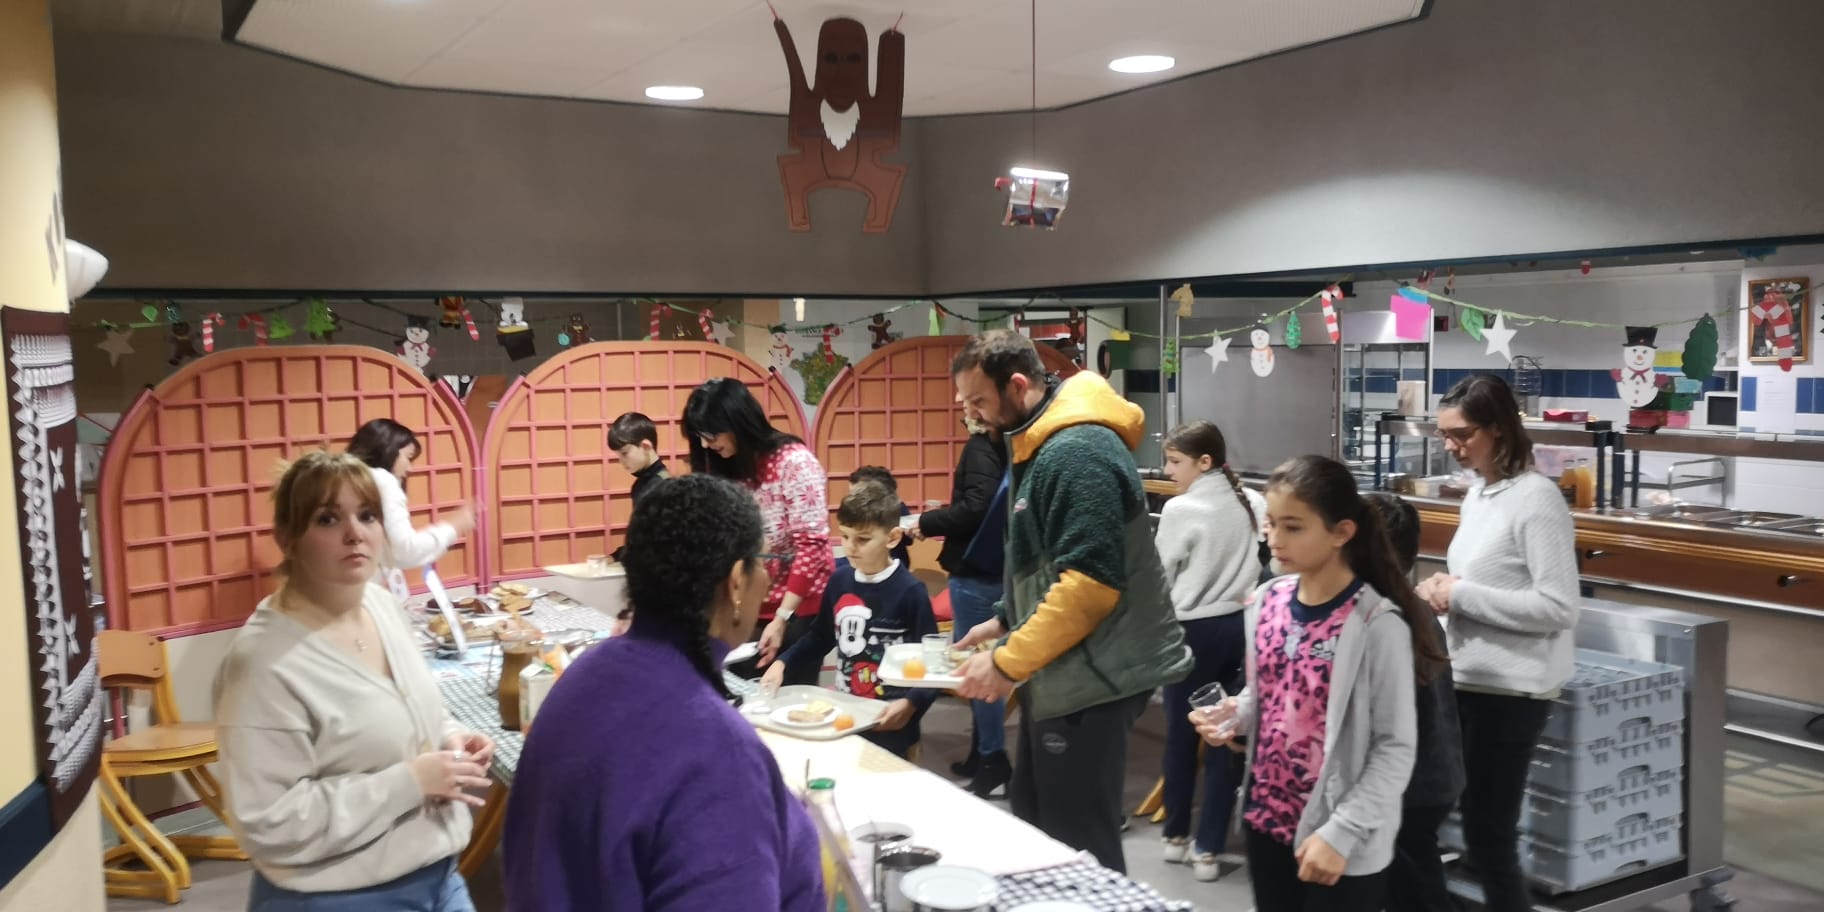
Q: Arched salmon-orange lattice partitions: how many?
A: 3